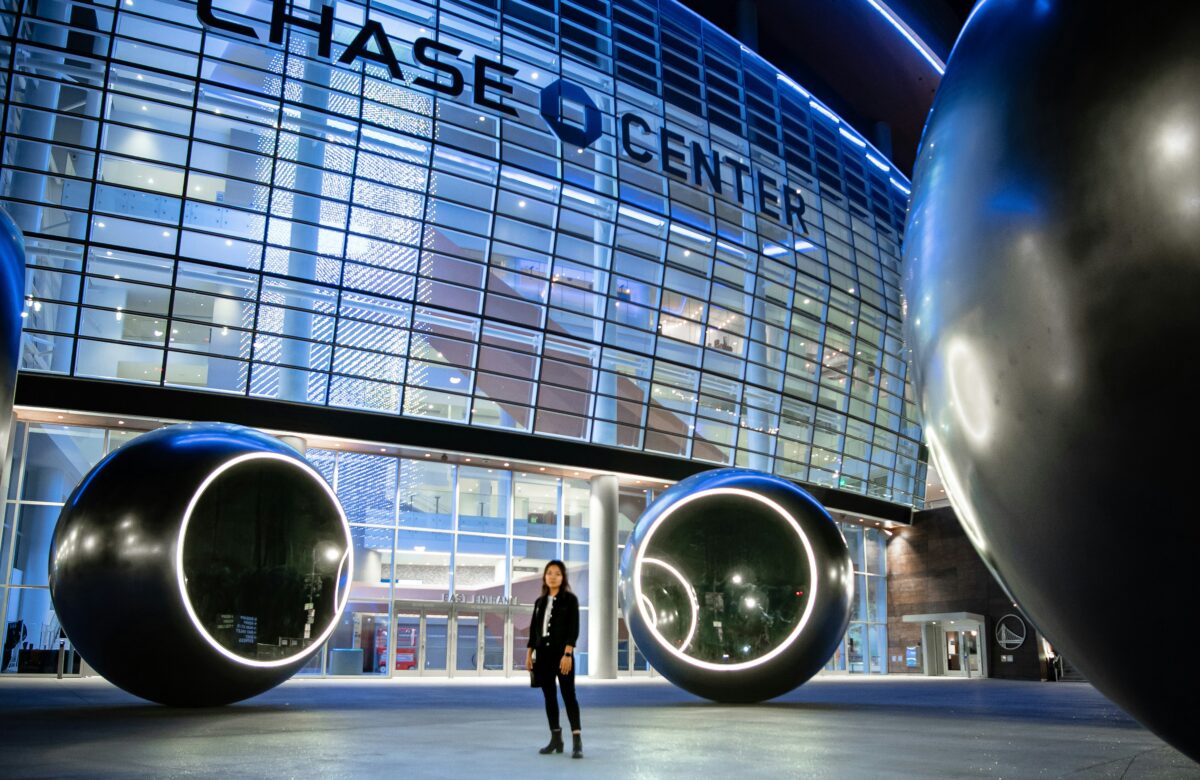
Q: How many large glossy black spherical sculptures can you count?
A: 4